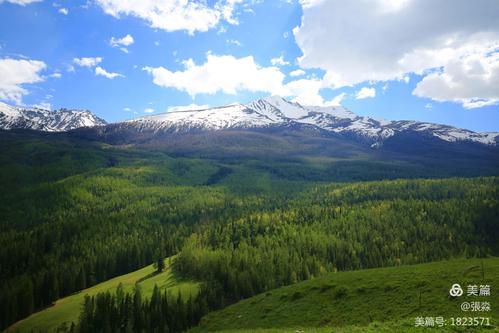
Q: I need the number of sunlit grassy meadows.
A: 2